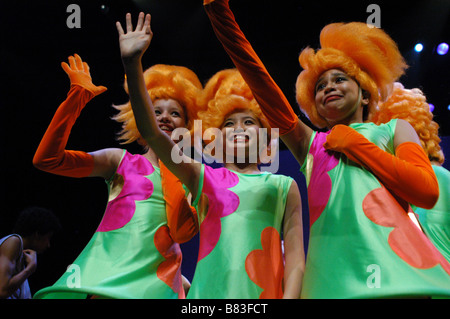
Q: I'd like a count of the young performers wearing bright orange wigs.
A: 4